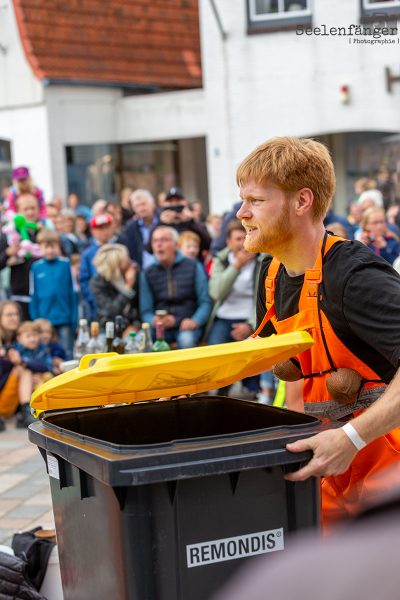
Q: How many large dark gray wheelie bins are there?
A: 1